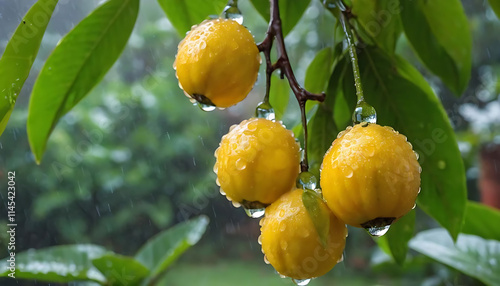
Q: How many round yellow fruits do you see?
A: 4